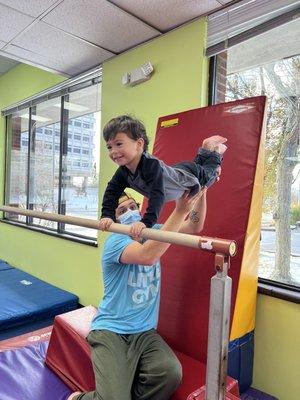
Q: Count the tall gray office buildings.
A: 1